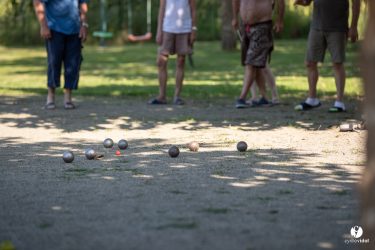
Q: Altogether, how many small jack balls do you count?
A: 1